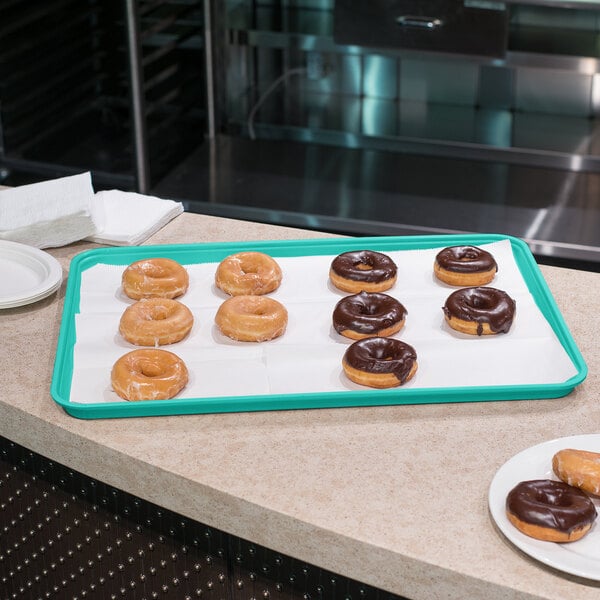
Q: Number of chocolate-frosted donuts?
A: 6